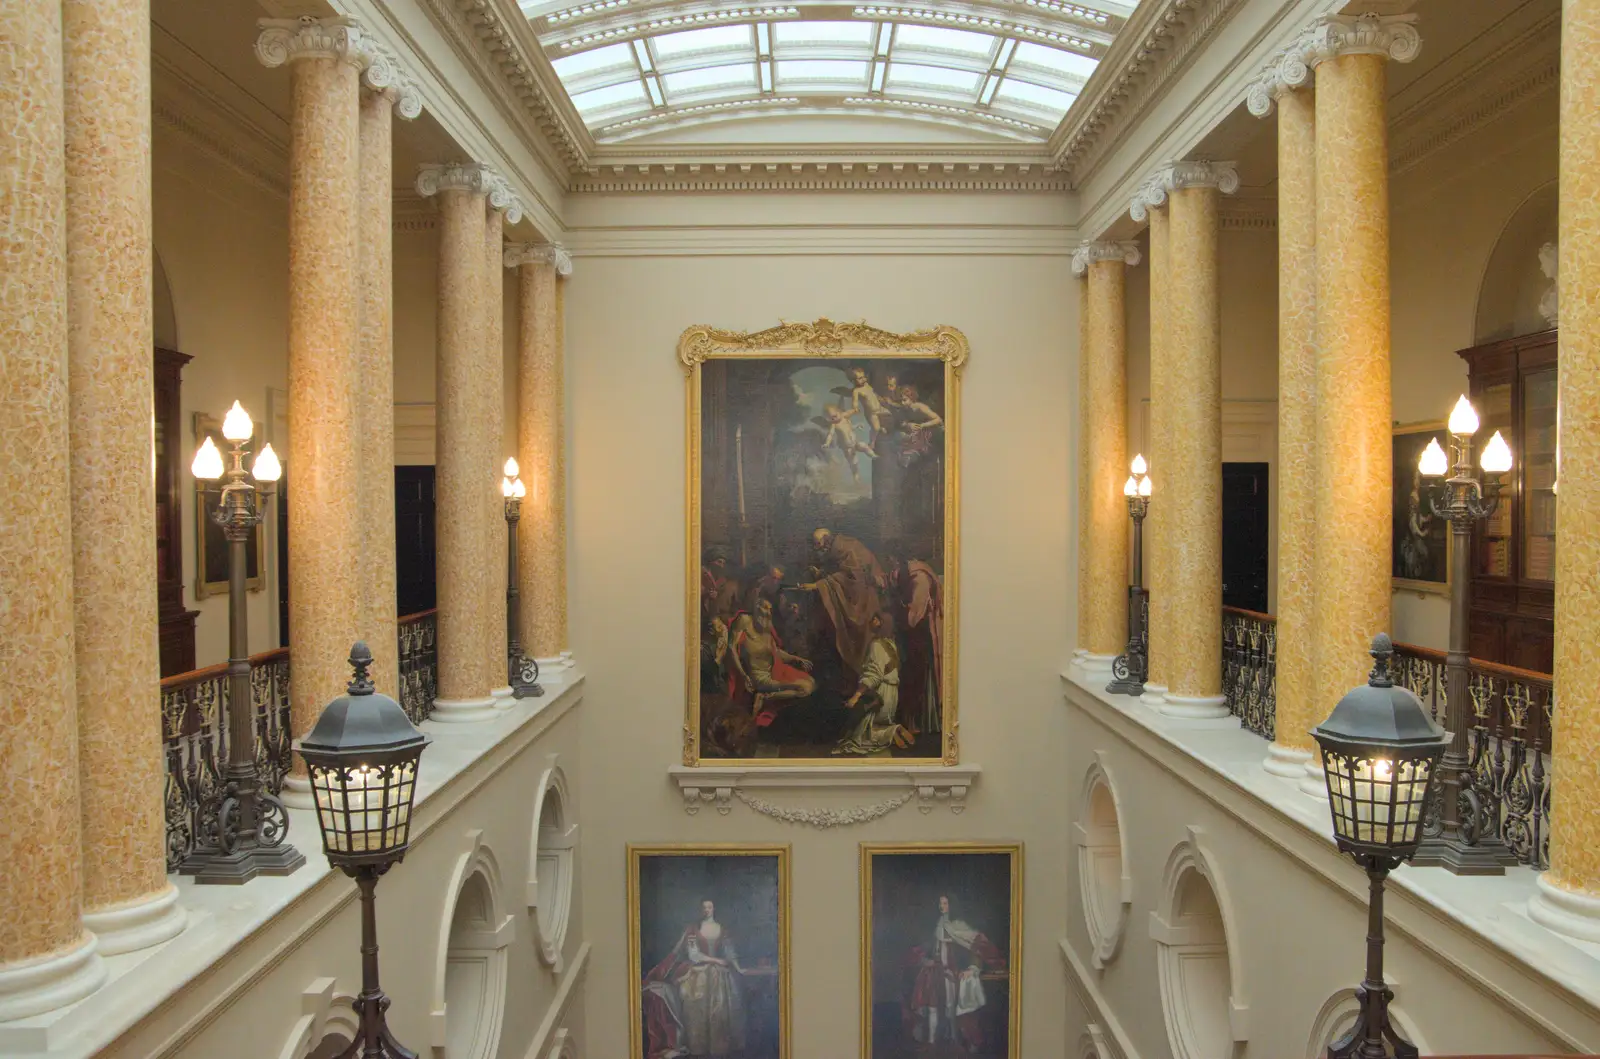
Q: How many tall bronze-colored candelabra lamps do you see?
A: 4